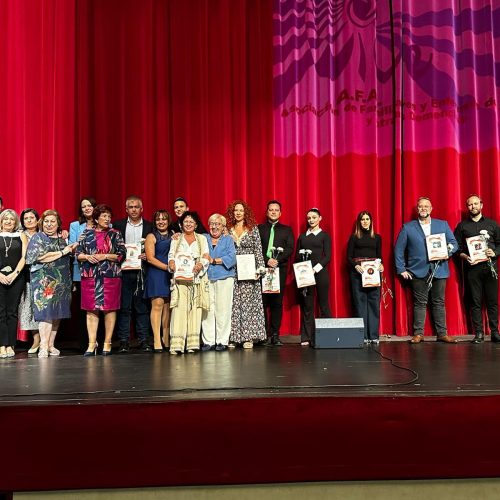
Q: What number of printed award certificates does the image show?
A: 8